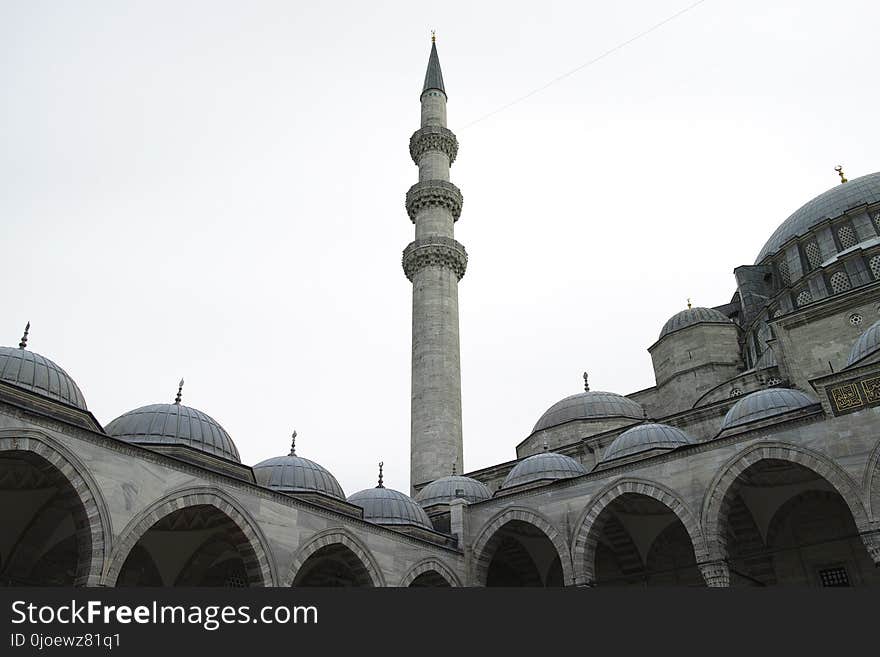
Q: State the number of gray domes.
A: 12